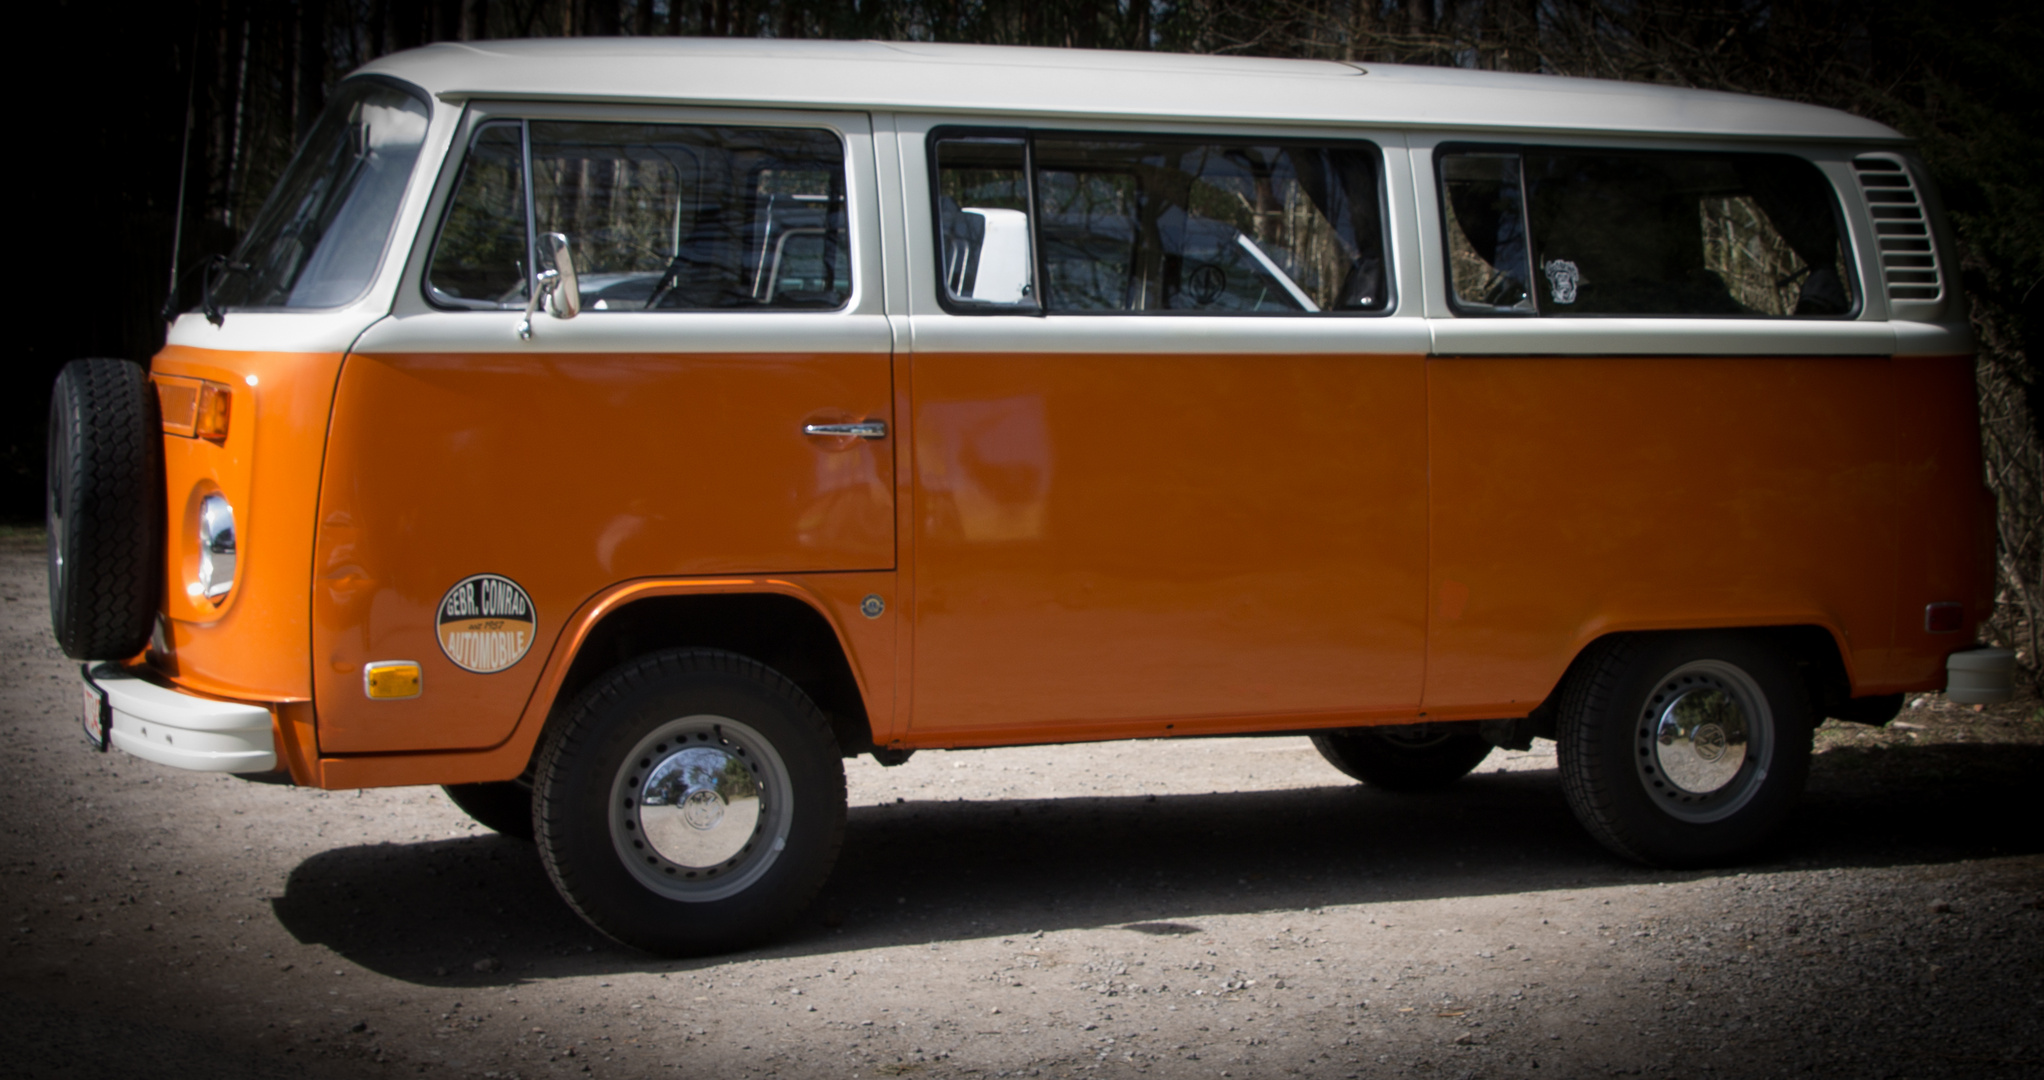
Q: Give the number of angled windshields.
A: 1